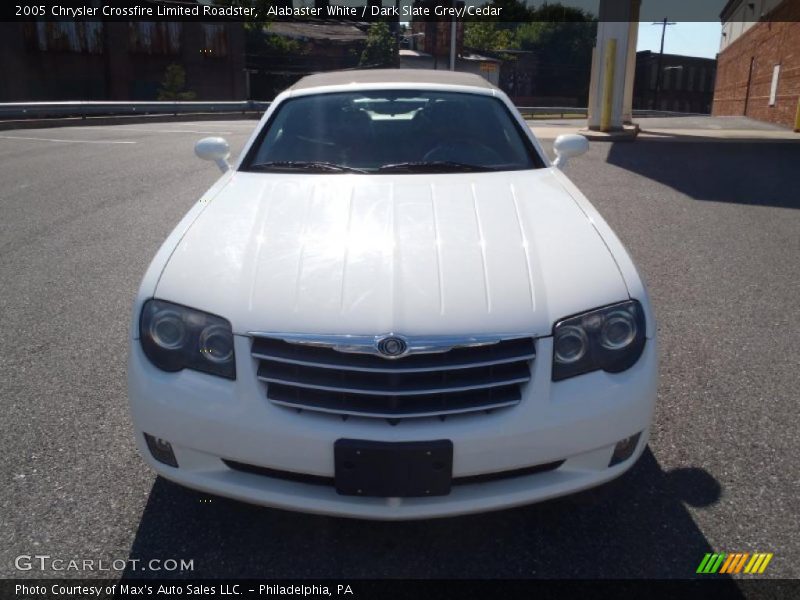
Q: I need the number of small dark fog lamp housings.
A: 2